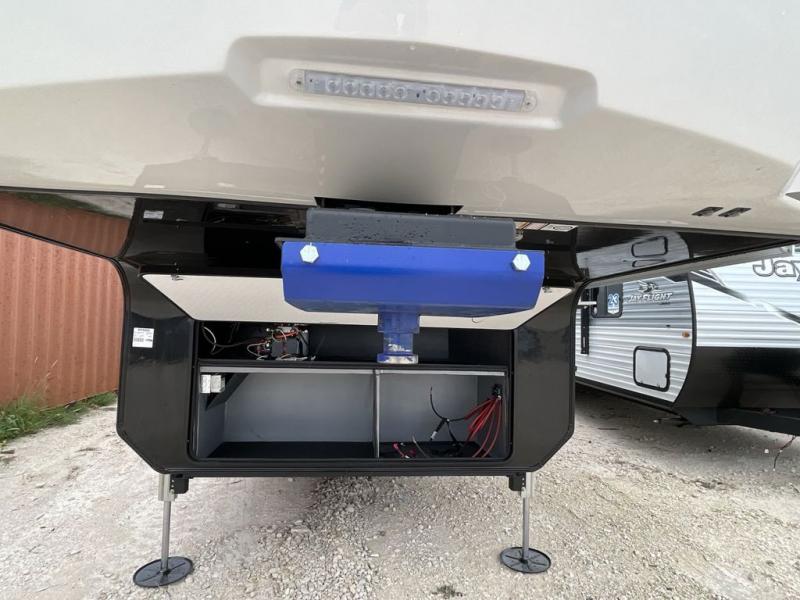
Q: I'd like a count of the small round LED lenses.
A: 10